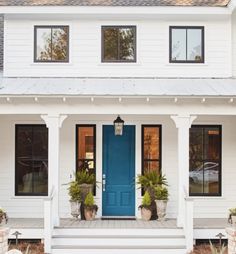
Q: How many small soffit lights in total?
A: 9